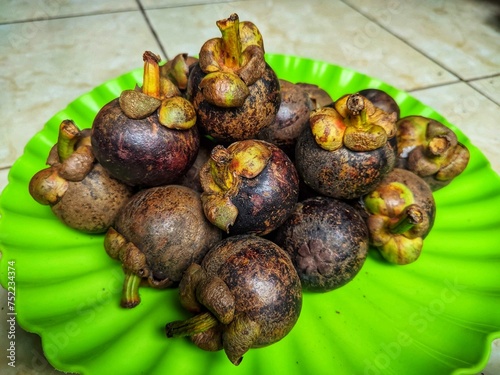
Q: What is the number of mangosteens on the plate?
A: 15